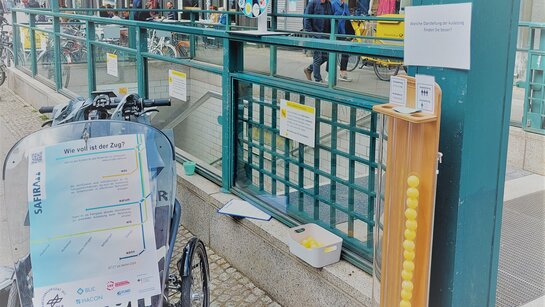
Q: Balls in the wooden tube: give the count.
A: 13